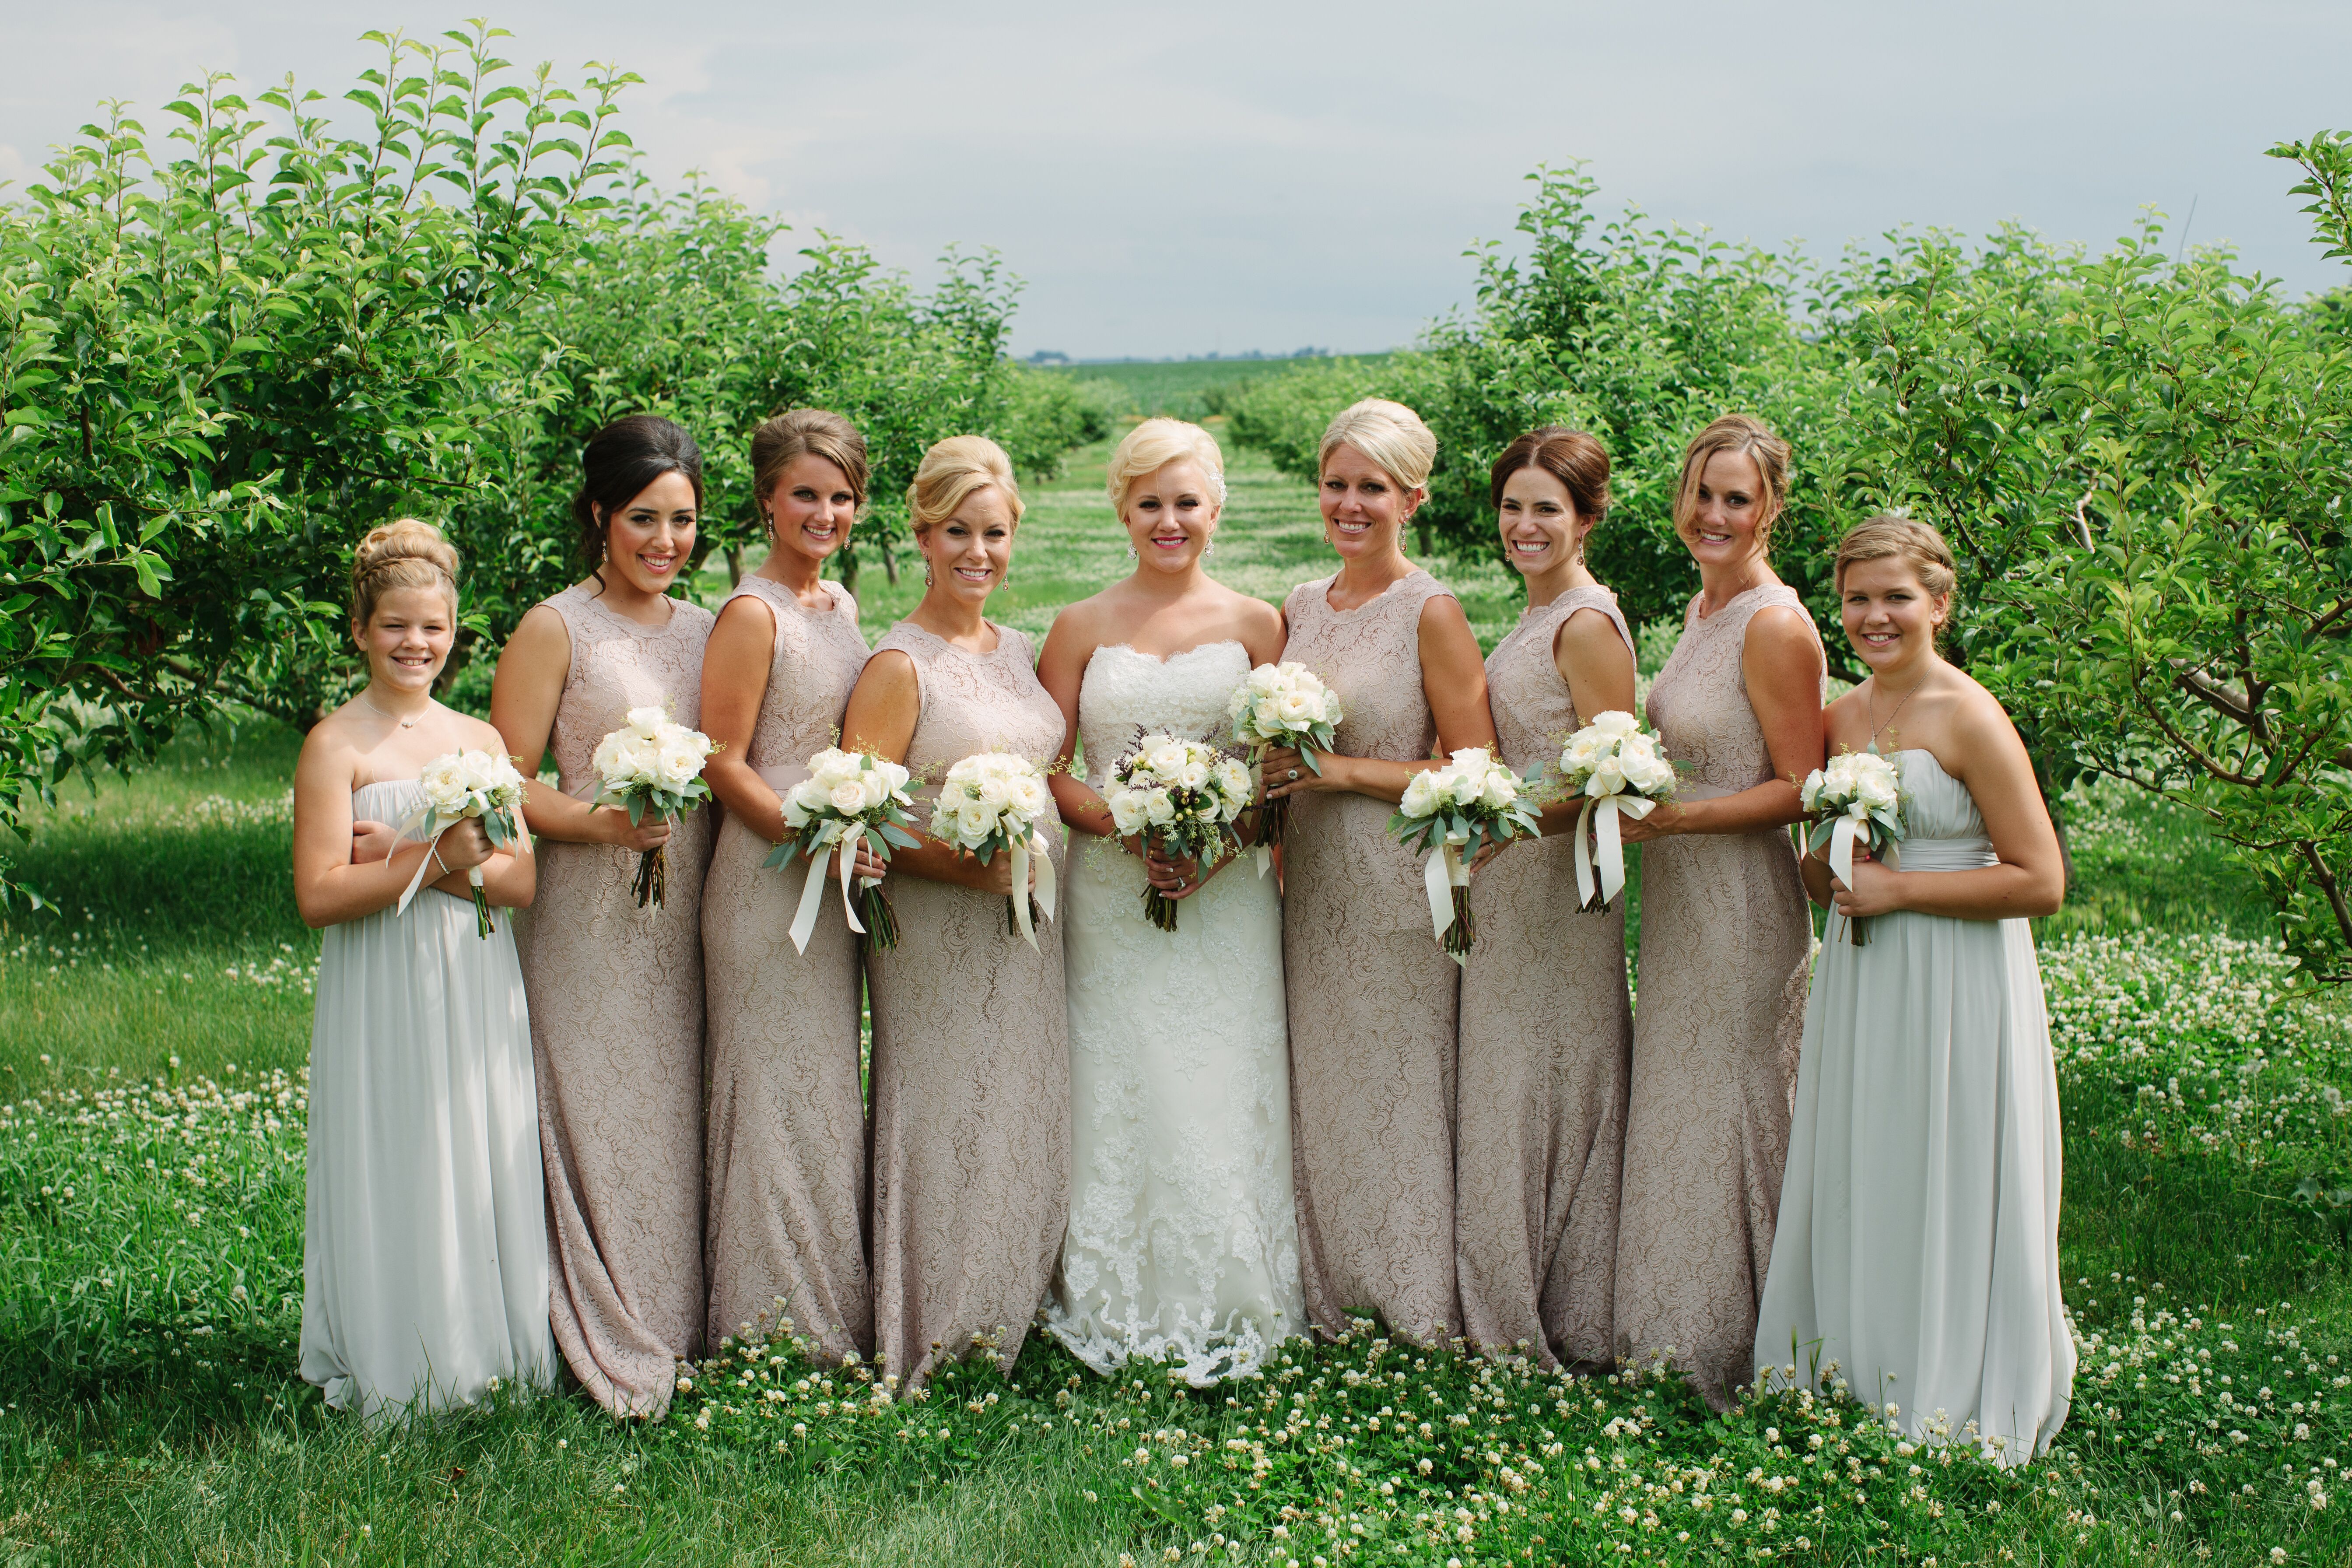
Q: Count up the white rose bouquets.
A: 9